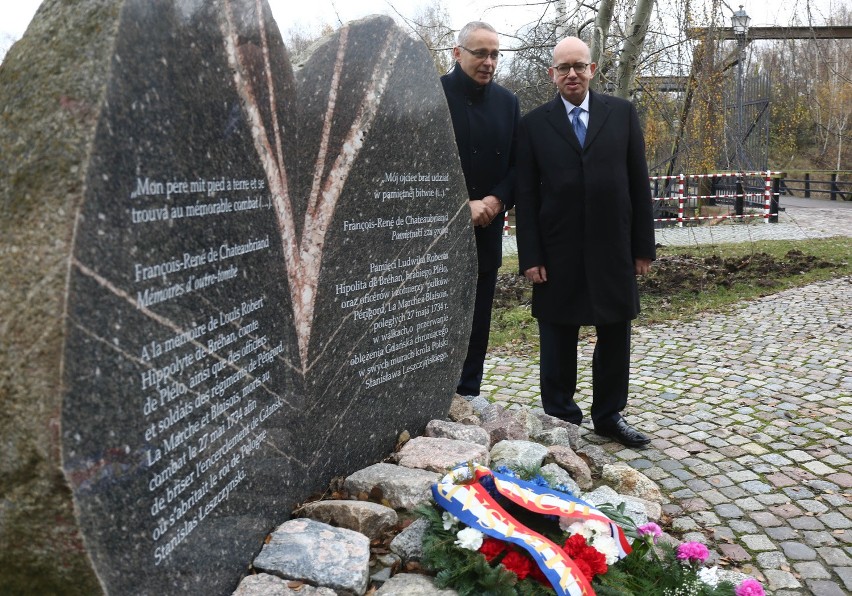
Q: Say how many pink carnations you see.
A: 3